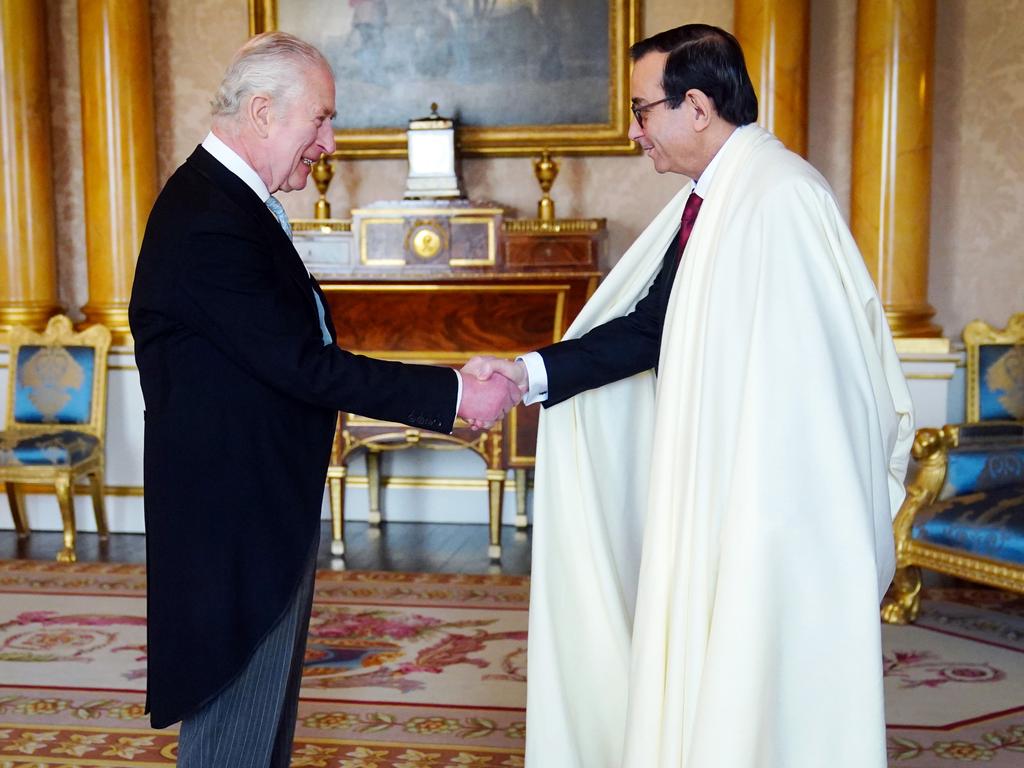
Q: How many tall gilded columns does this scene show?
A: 4